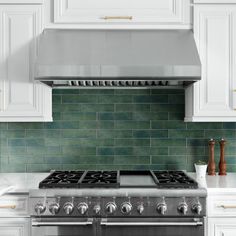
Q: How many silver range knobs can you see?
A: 11